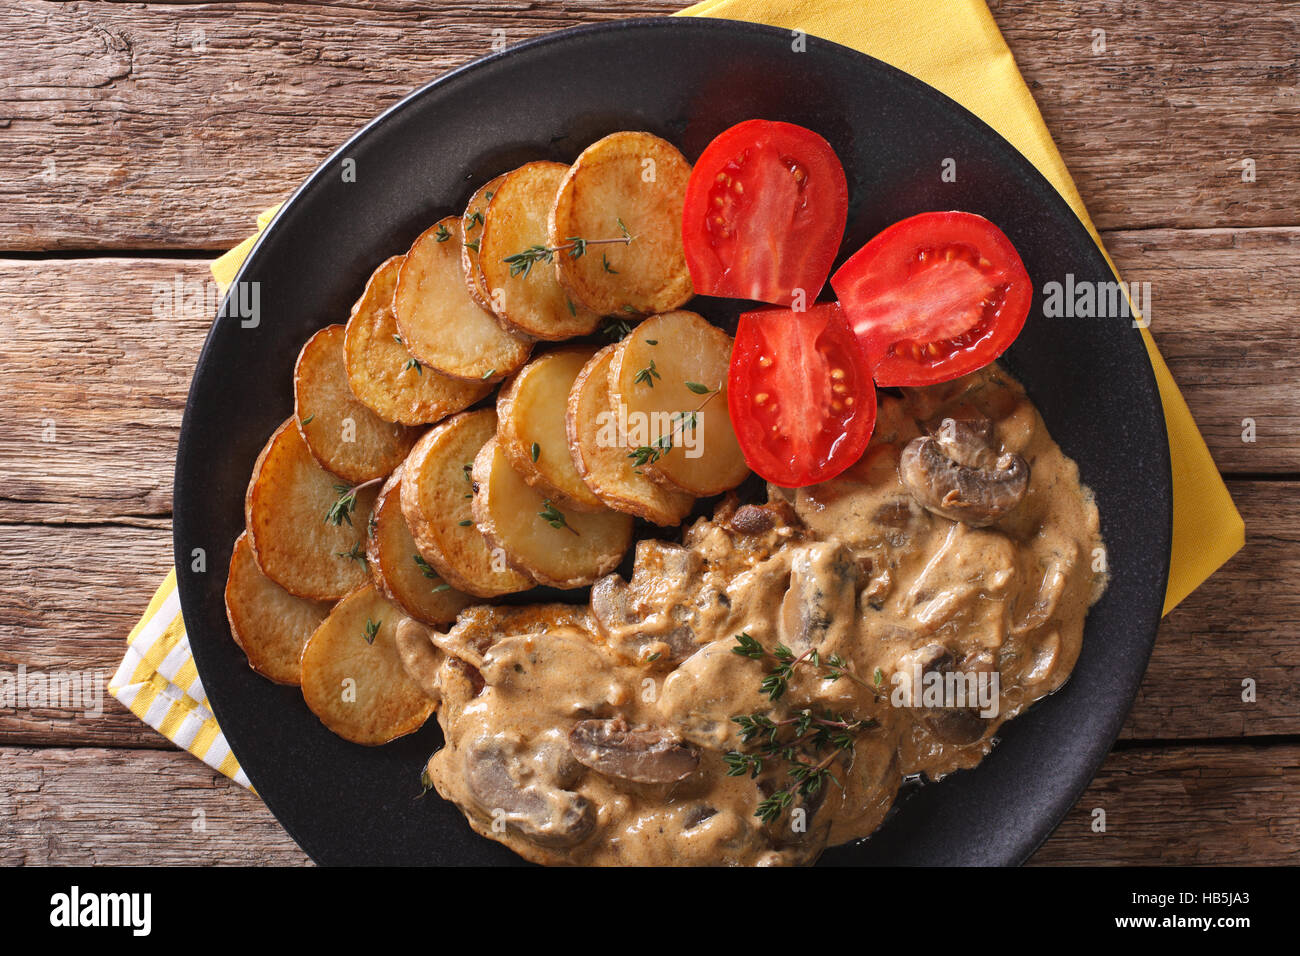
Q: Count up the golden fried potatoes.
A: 15